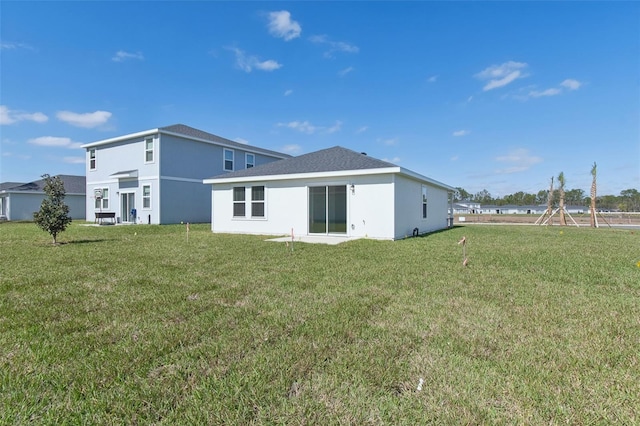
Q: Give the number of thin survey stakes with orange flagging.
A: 3